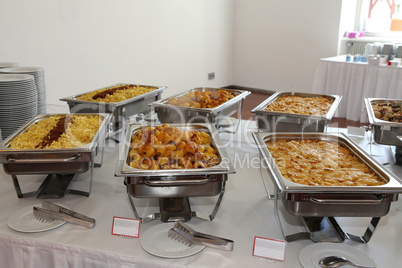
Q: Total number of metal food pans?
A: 7